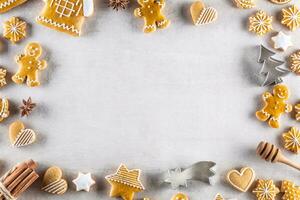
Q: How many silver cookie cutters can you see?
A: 2